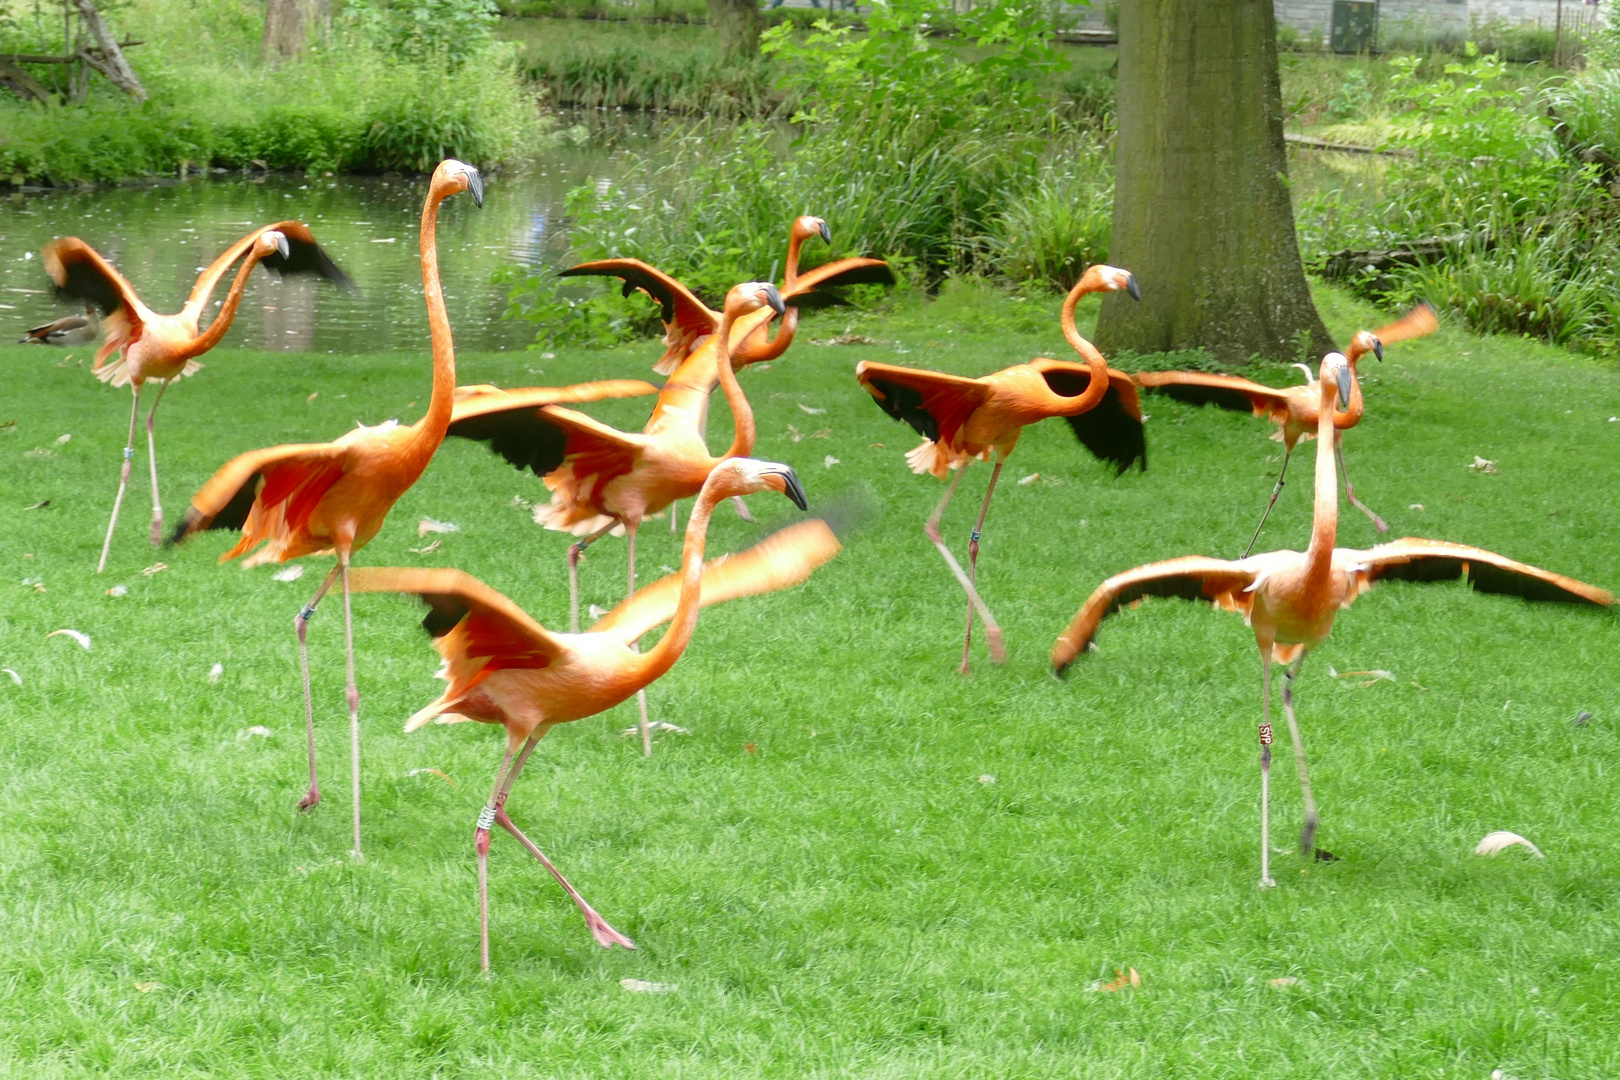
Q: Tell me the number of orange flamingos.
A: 8